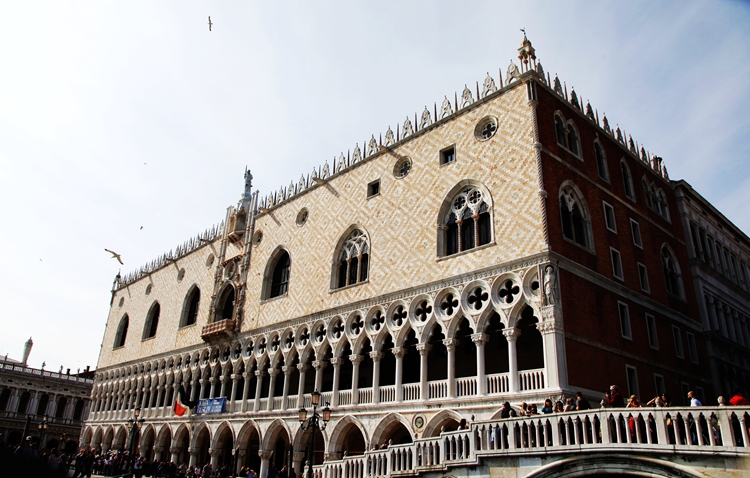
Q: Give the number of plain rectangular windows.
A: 14